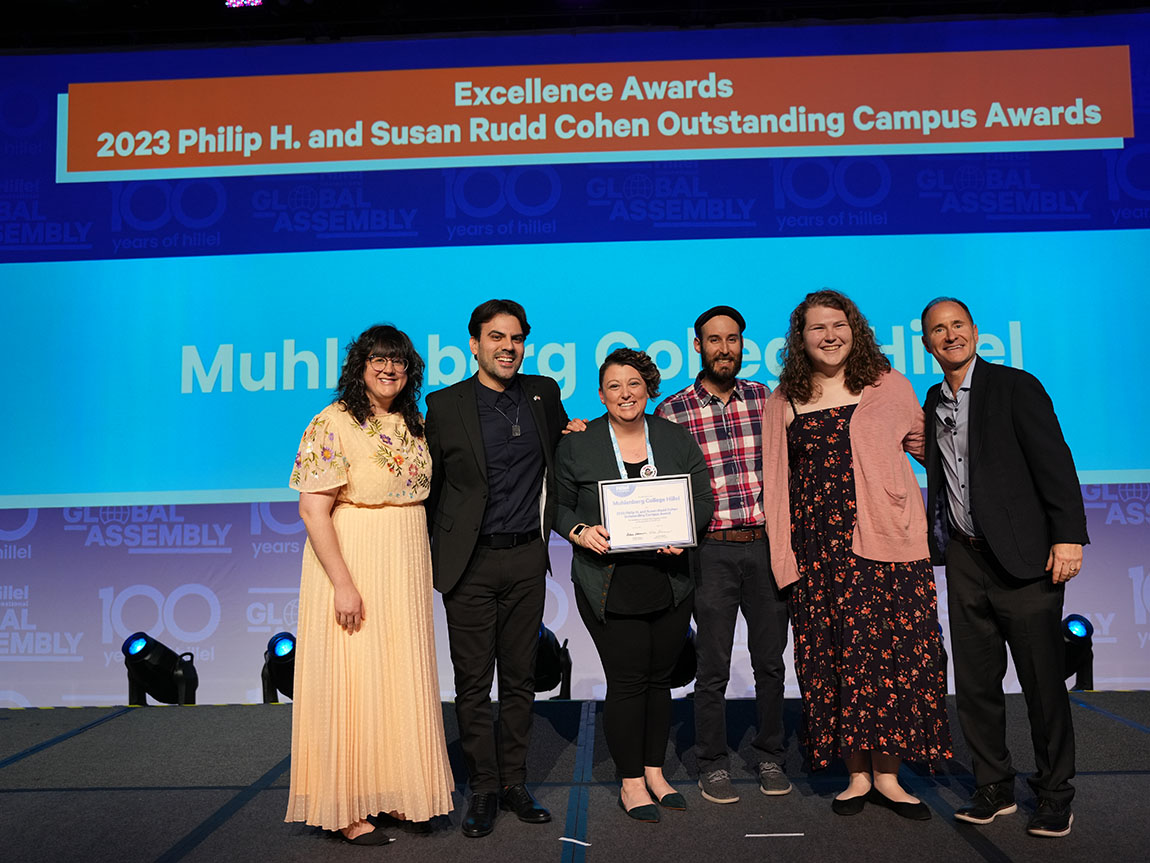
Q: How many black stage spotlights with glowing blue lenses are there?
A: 3